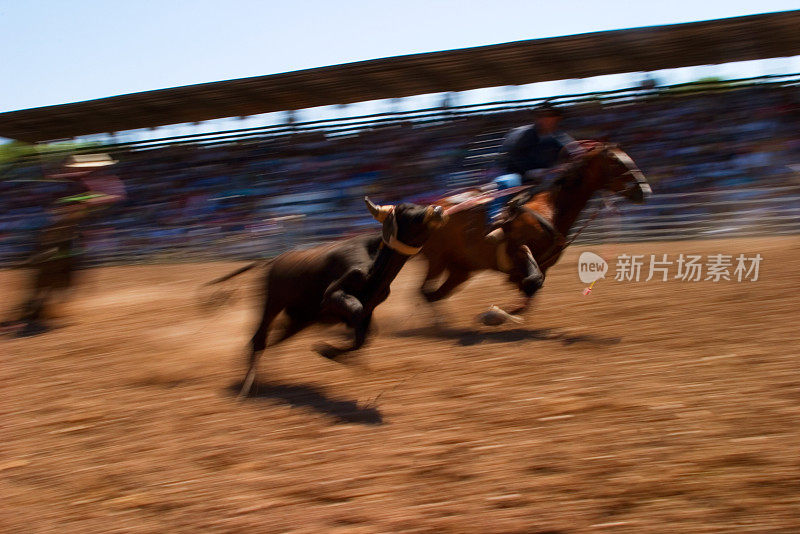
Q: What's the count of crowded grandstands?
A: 1